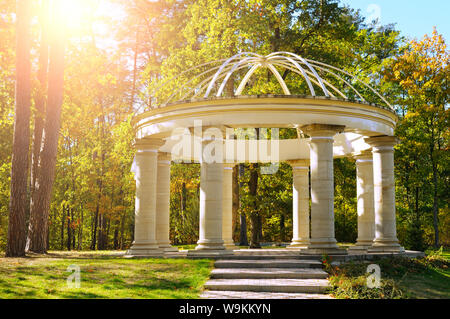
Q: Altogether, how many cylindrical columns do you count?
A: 8